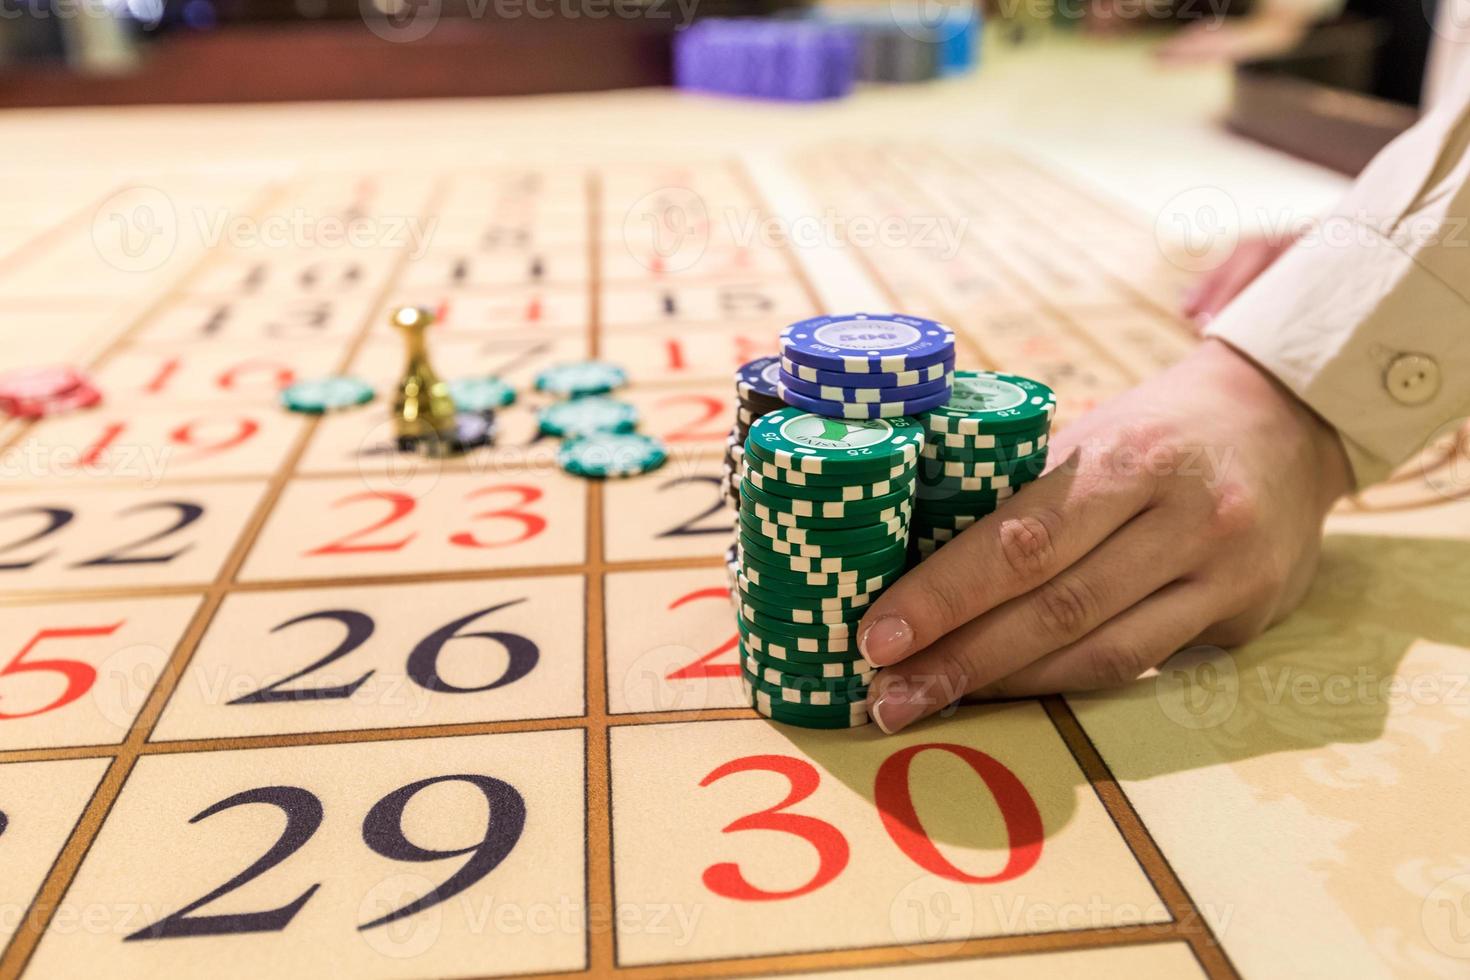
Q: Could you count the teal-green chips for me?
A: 5